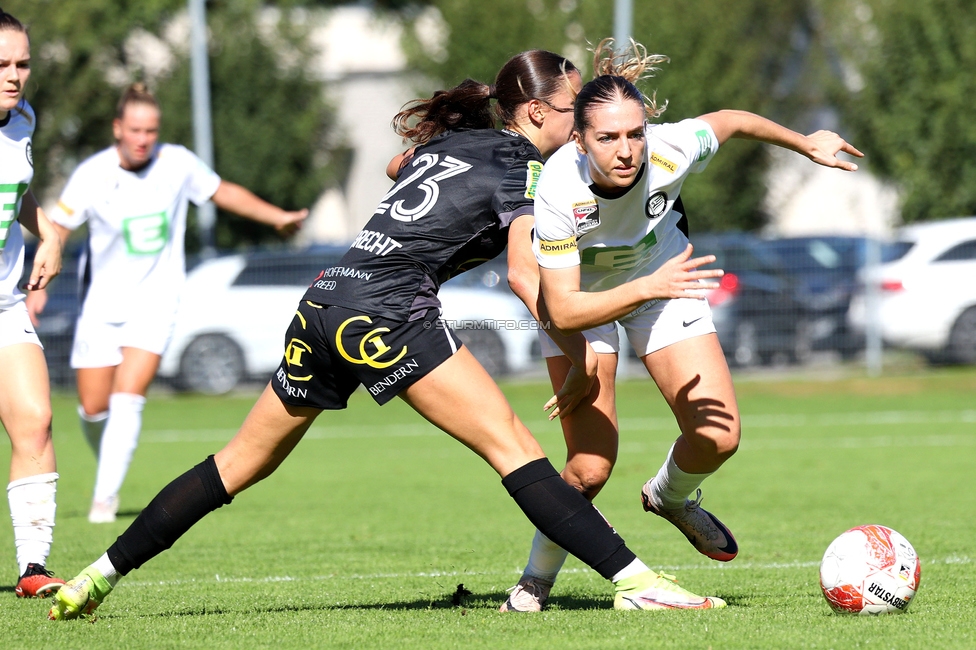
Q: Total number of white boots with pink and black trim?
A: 2